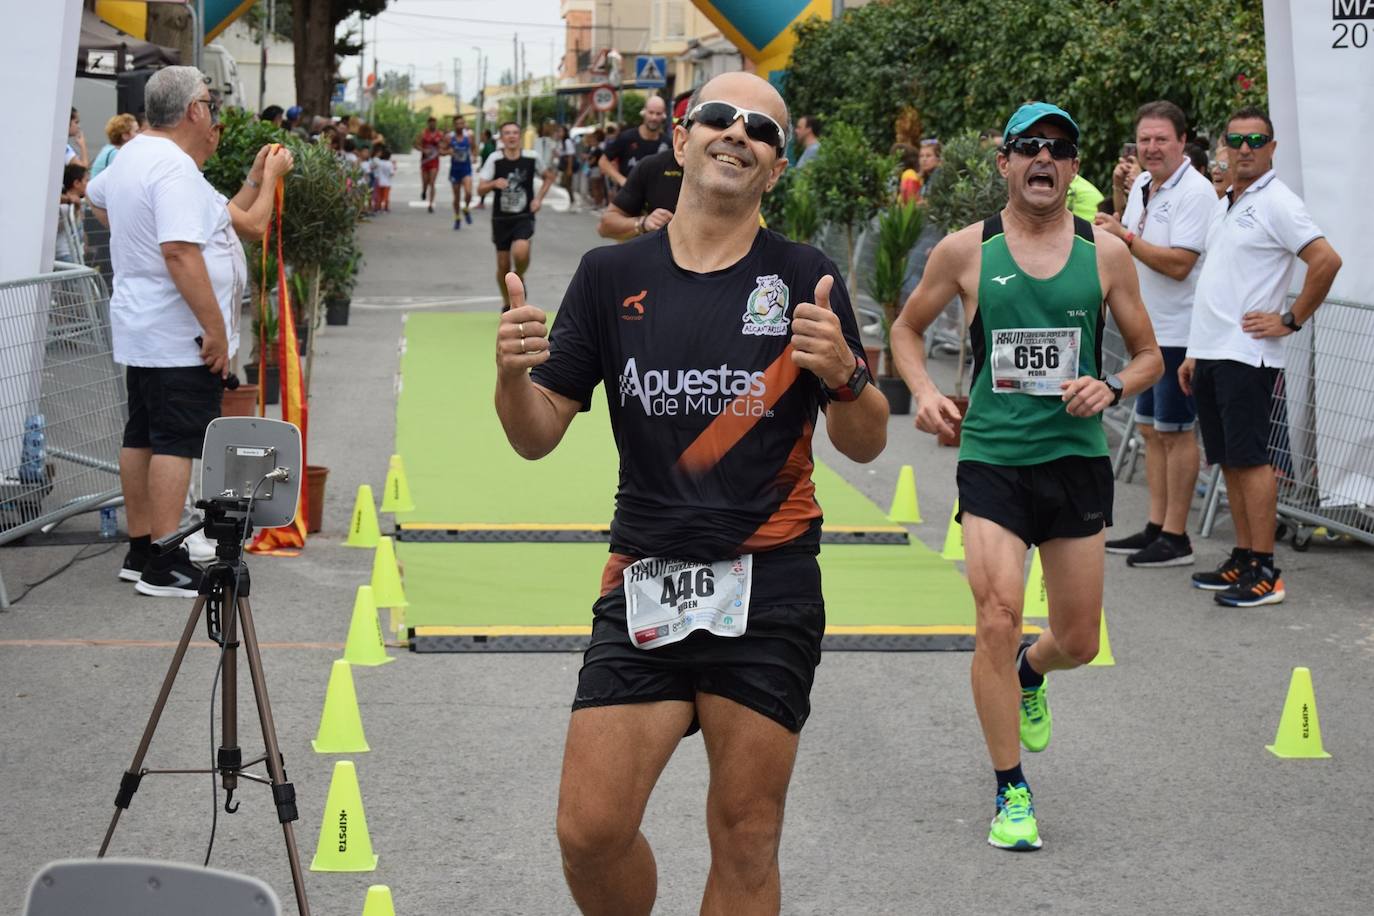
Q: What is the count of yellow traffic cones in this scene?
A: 12